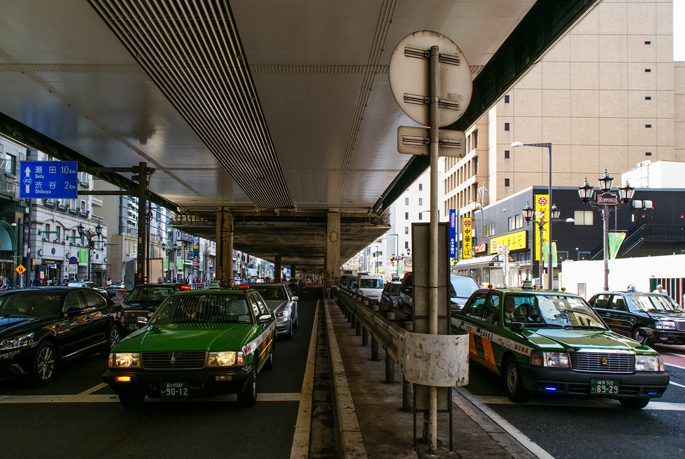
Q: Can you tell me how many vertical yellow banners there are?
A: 2